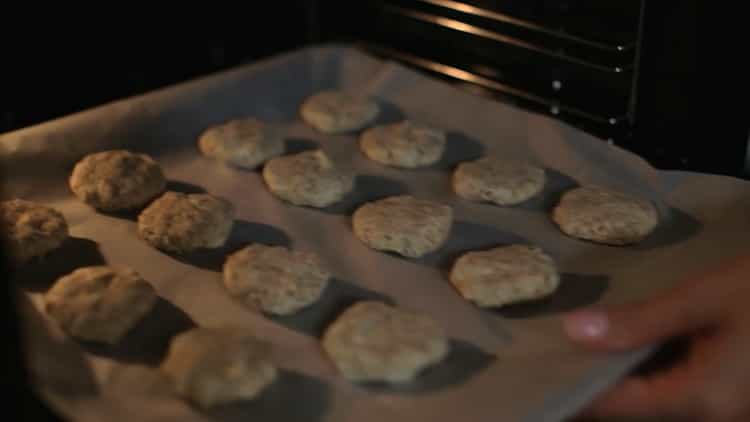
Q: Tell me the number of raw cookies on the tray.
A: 15